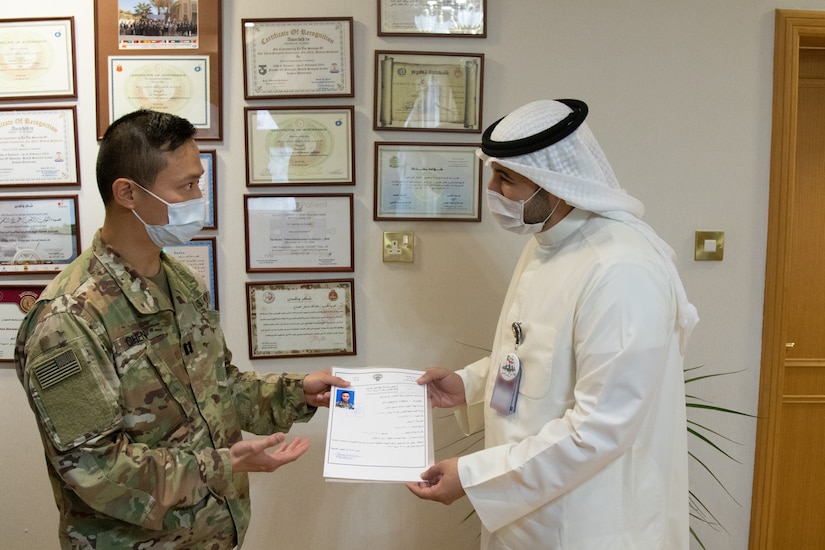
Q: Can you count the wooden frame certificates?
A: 14